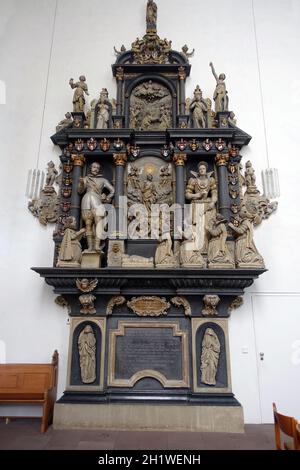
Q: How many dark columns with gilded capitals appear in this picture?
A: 6